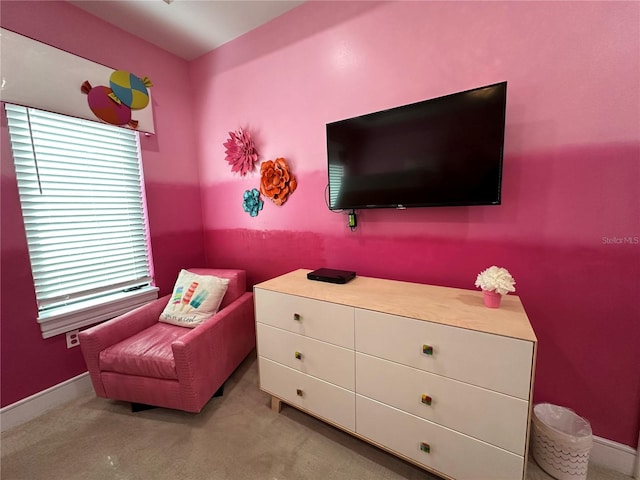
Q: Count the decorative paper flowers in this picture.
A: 3